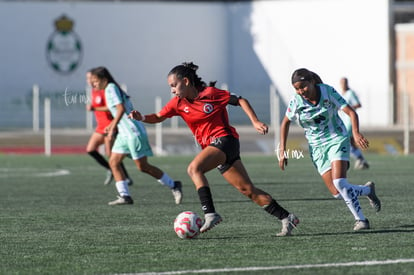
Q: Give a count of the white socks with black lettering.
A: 2